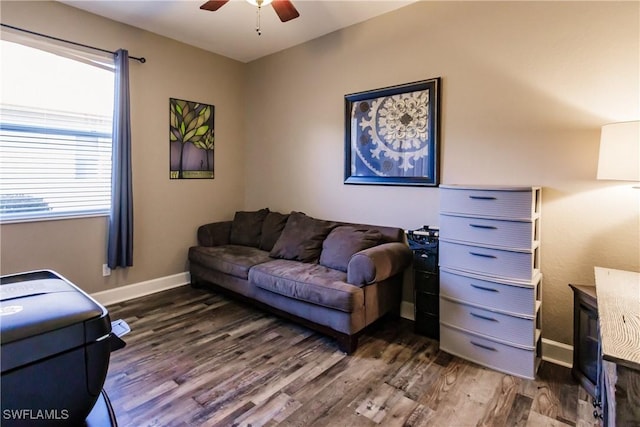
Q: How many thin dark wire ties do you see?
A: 0